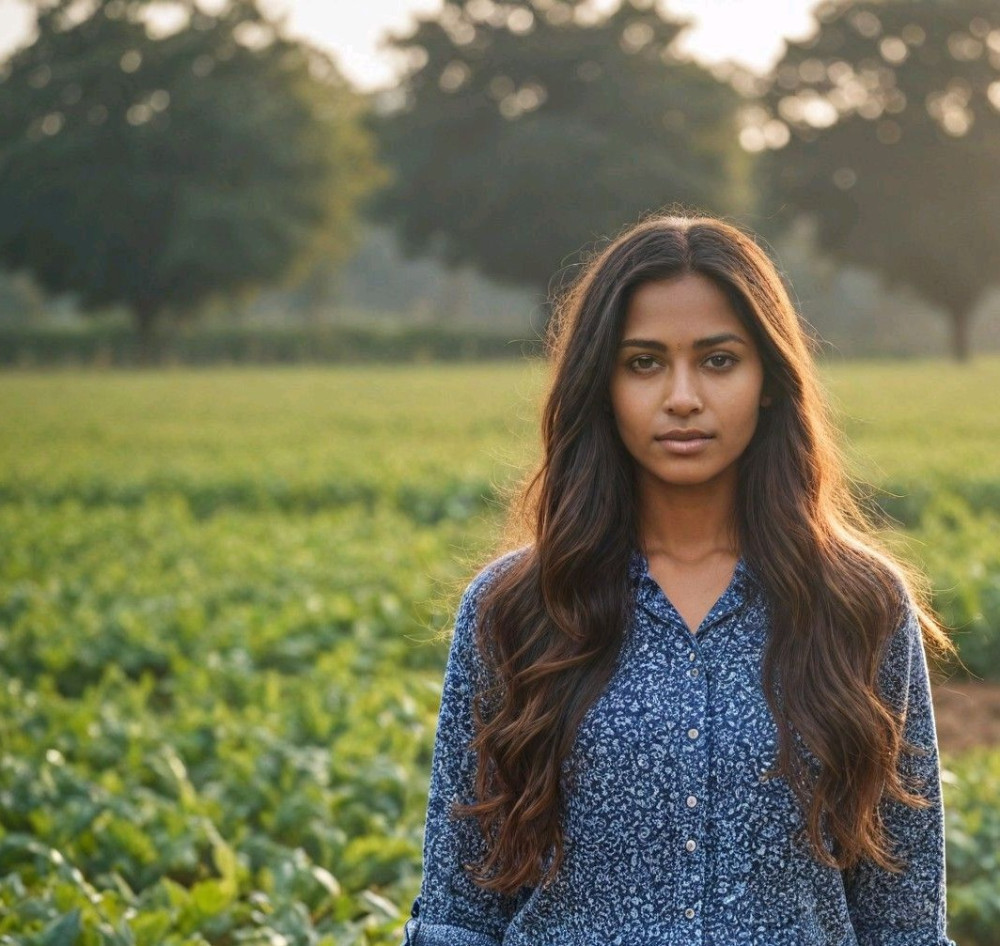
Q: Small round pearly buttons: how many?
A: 6